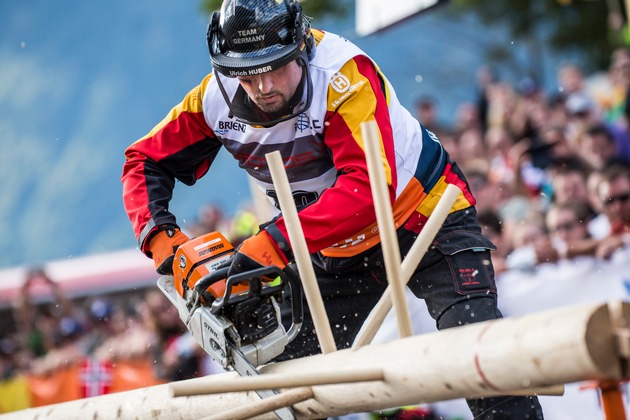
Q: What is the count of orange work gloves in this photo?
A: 2